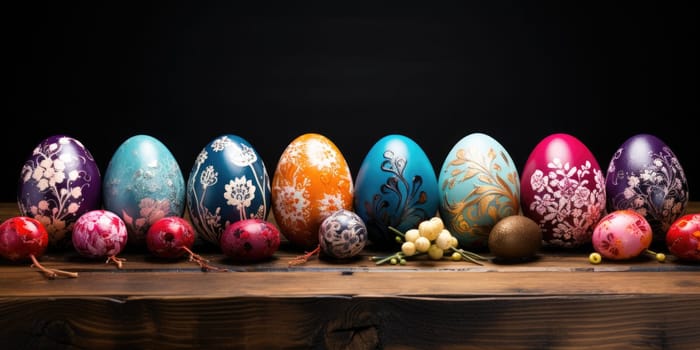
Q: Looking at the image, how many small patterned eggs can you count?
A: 7